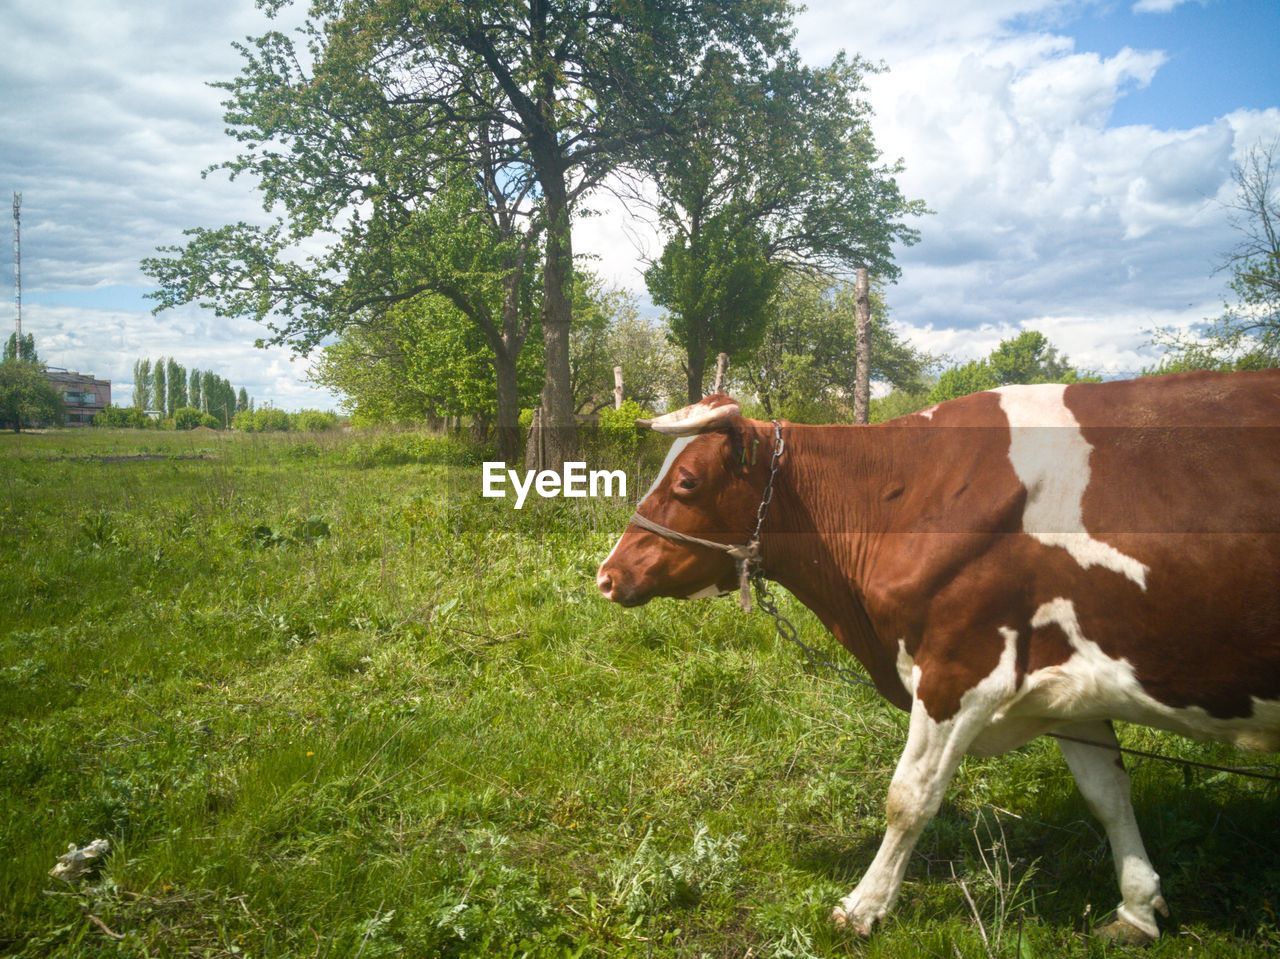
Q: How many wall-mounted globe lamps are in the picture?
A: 0